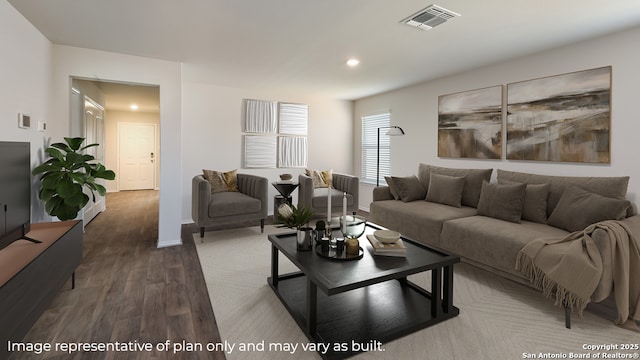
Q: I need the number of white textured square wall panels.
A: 4